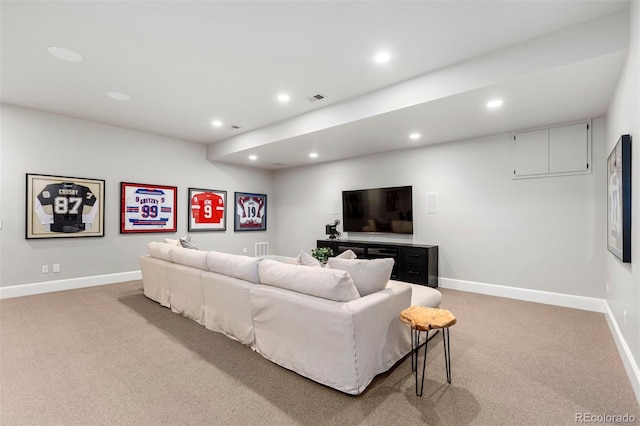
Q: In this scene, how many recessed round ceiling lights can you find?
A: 7